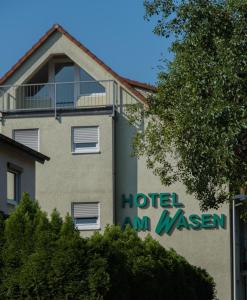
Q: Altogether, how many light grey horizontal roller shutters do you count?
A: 3